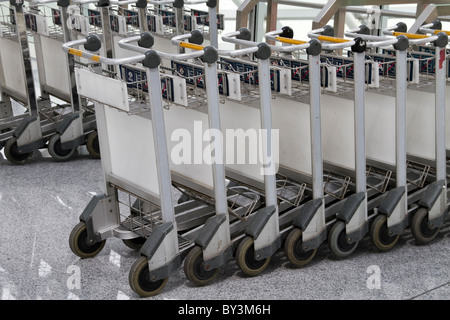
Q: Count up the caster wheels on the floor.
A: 12